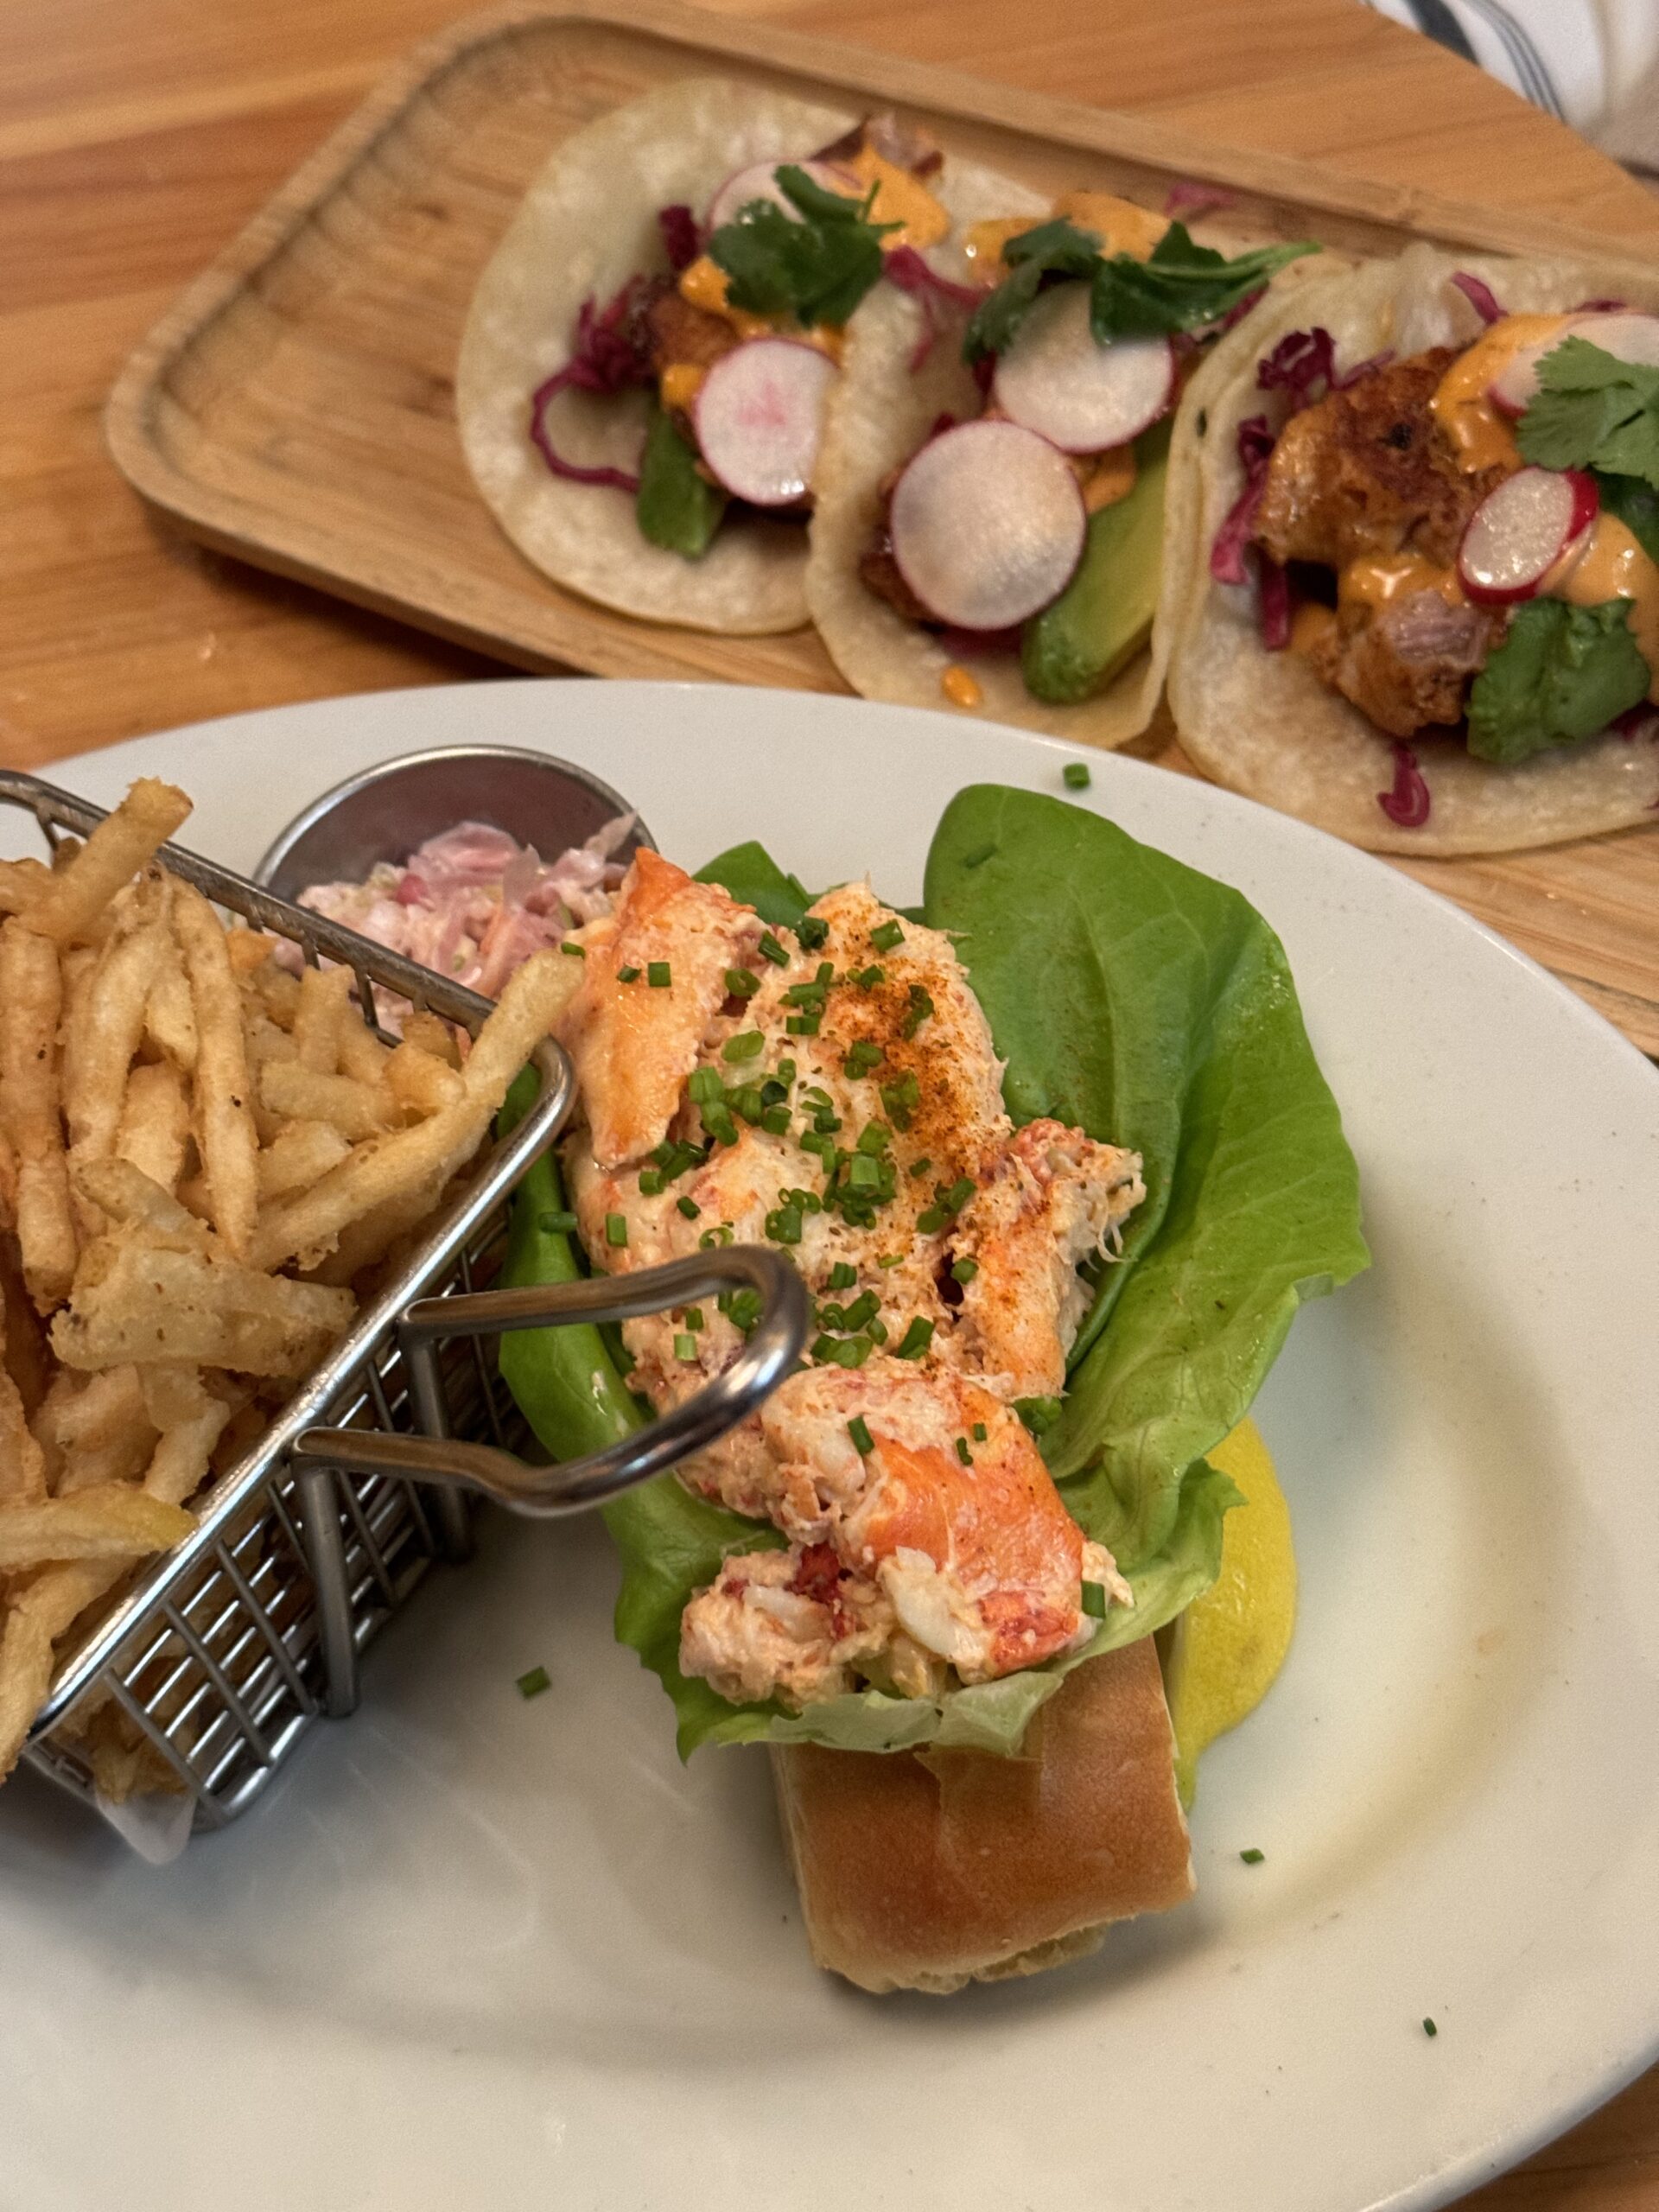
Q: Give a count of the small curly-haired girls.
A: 0